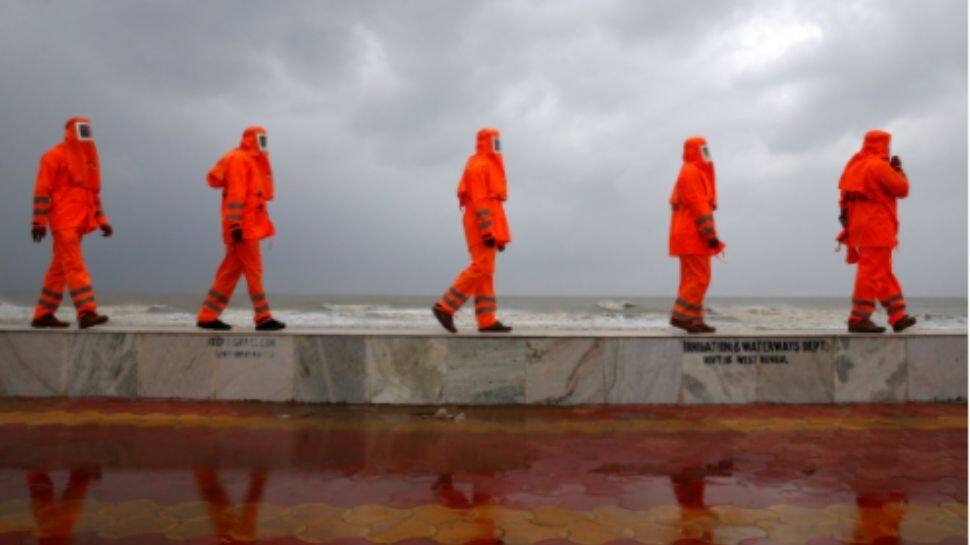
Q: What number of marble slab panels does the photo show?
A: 13